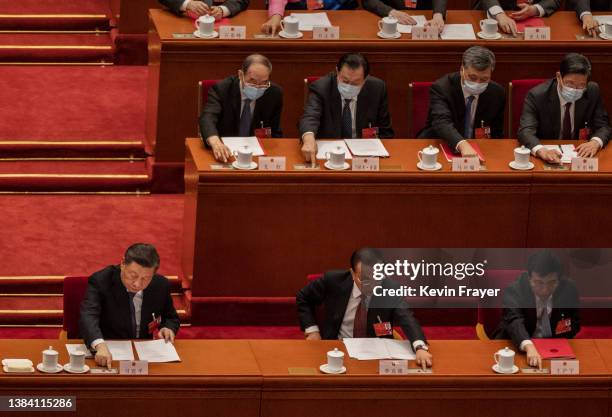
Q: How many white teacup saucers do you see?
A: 13